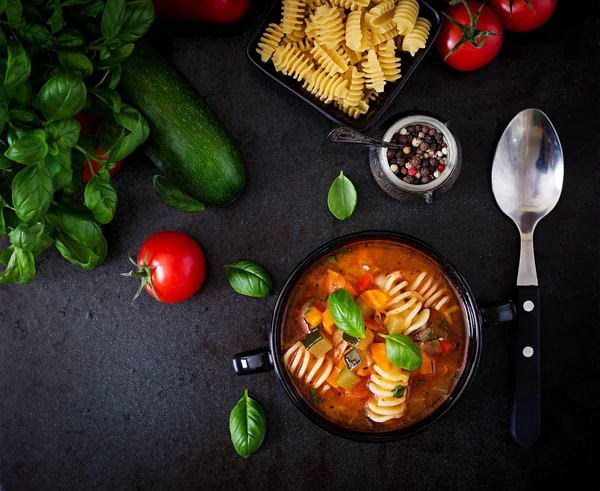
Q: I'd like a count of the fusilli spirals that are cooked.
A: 4